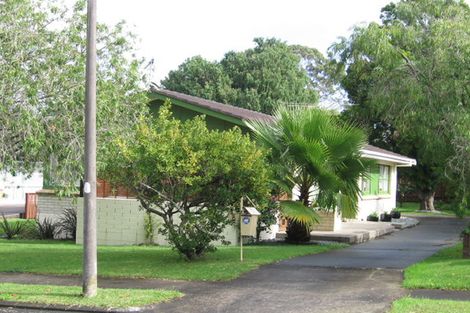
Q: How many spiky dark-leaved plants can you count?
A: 3